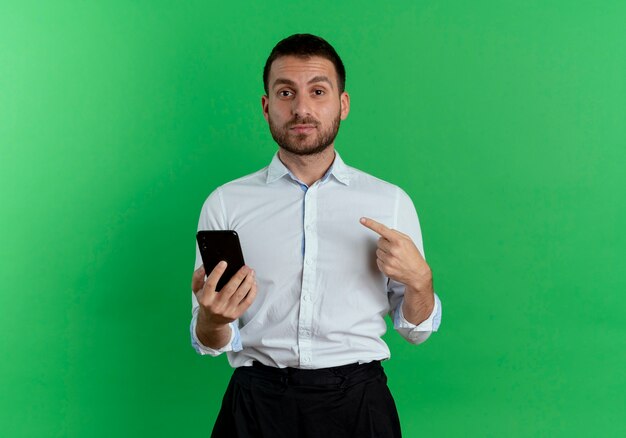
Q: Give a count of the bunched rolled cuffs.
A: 2